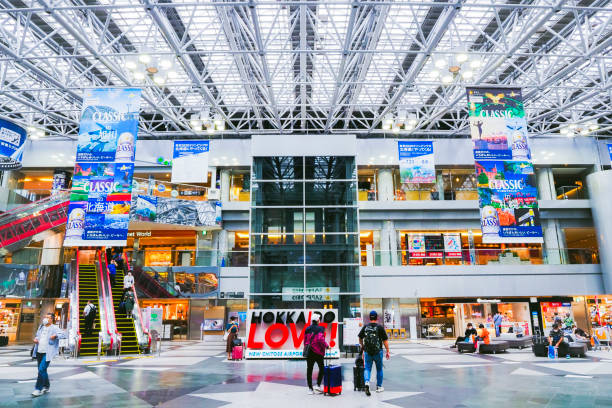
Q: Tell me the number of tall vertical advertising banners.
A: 2